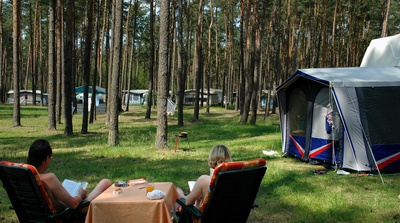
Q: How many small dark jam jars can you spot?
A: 0